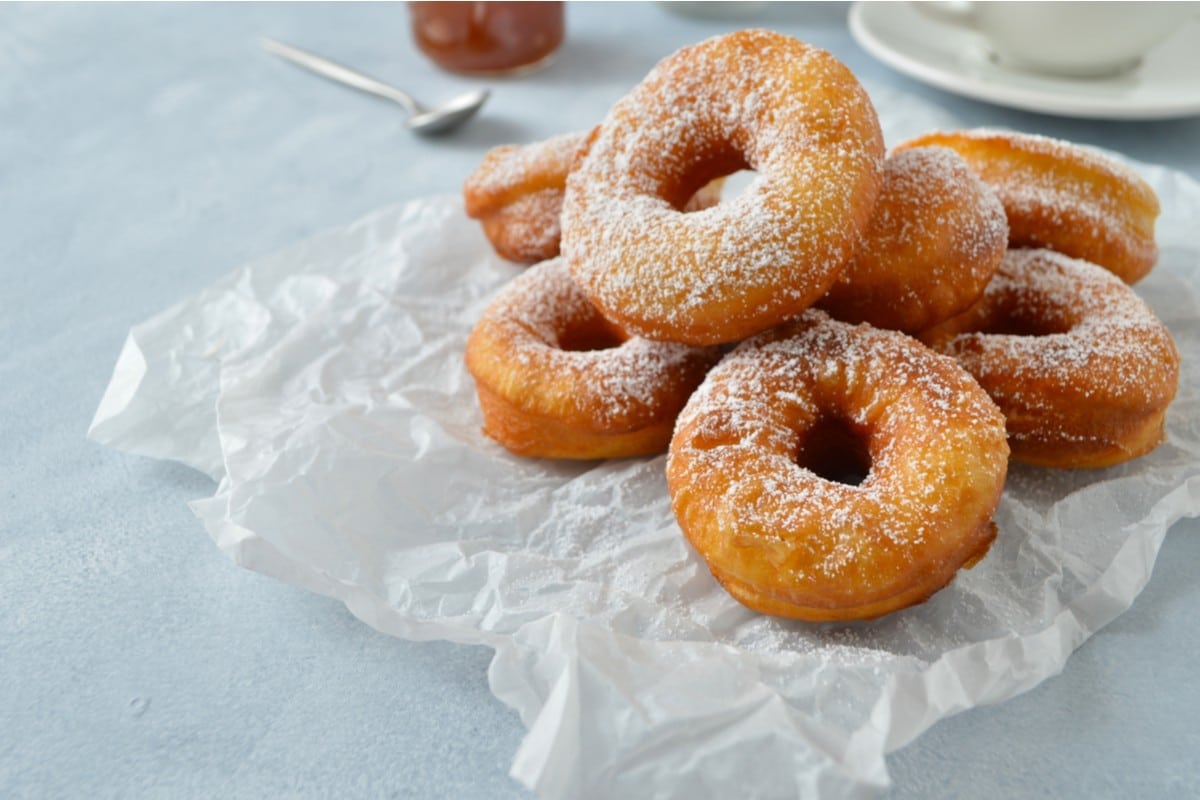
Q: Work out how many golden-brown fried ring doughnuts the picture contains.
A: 7